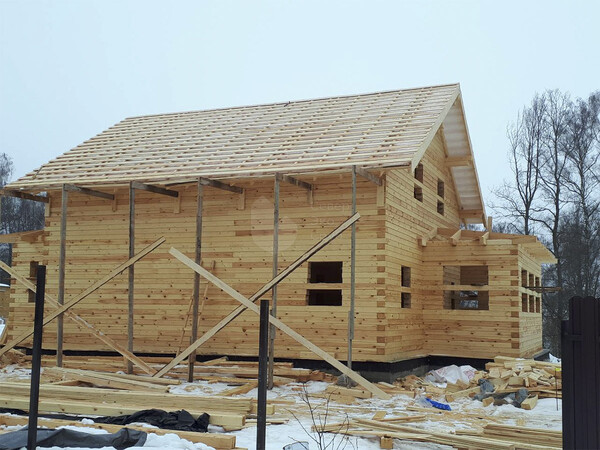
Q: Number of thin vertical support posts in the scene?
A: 5